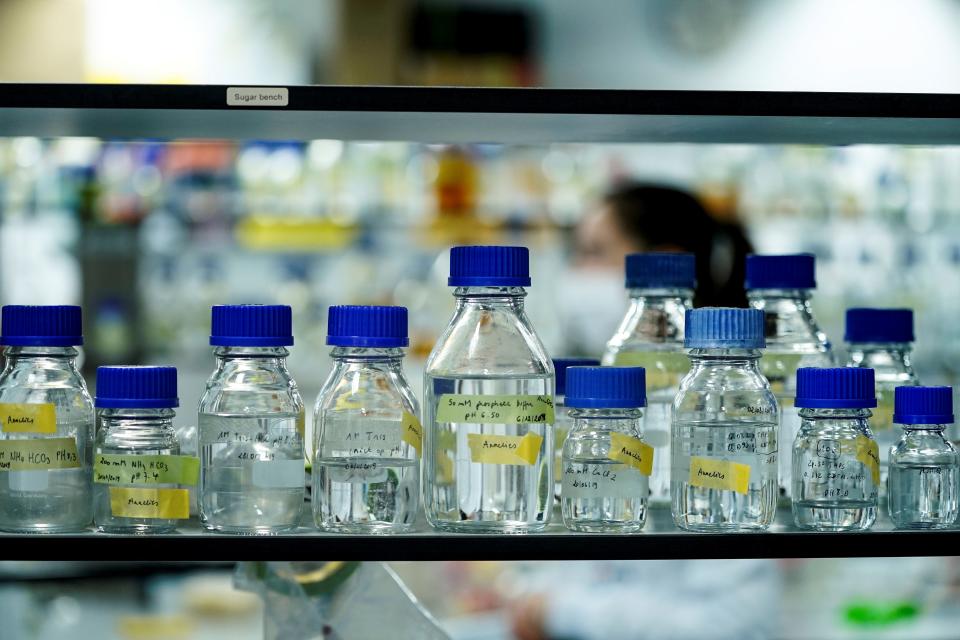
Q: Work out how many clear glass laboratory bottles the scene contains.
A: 13